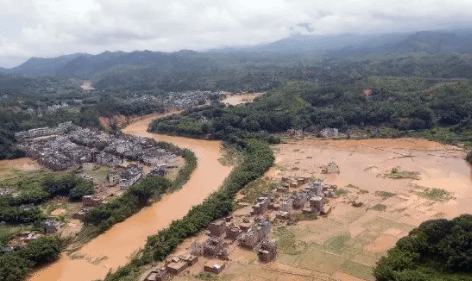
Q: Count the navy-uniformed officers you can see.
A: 0